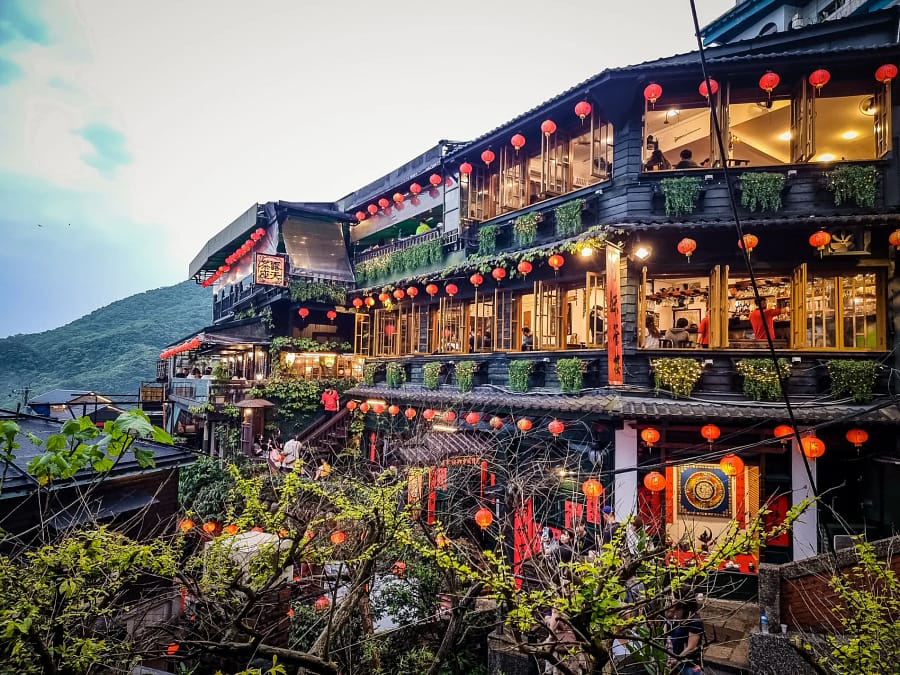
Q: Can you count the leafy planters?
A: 15